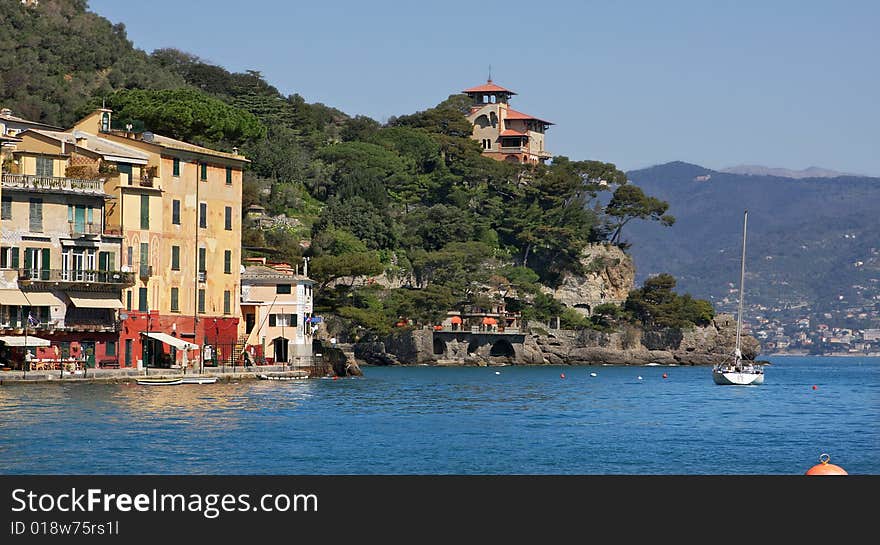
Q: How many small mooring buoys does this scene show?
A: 6